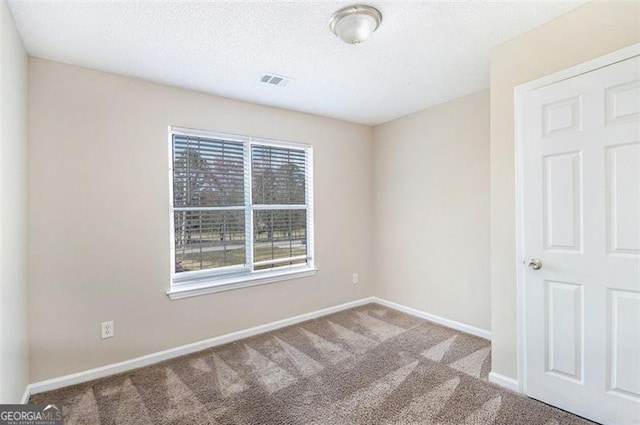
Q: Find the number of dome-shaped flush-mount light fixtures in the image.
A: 1